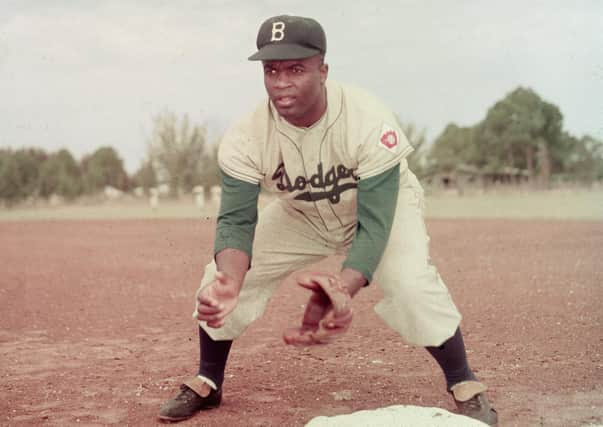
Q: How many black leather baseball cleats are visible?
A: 2